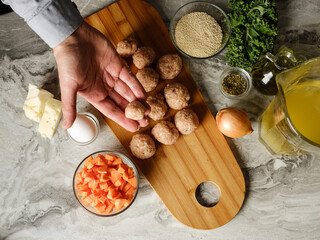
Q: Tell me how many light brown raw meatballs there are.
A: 10